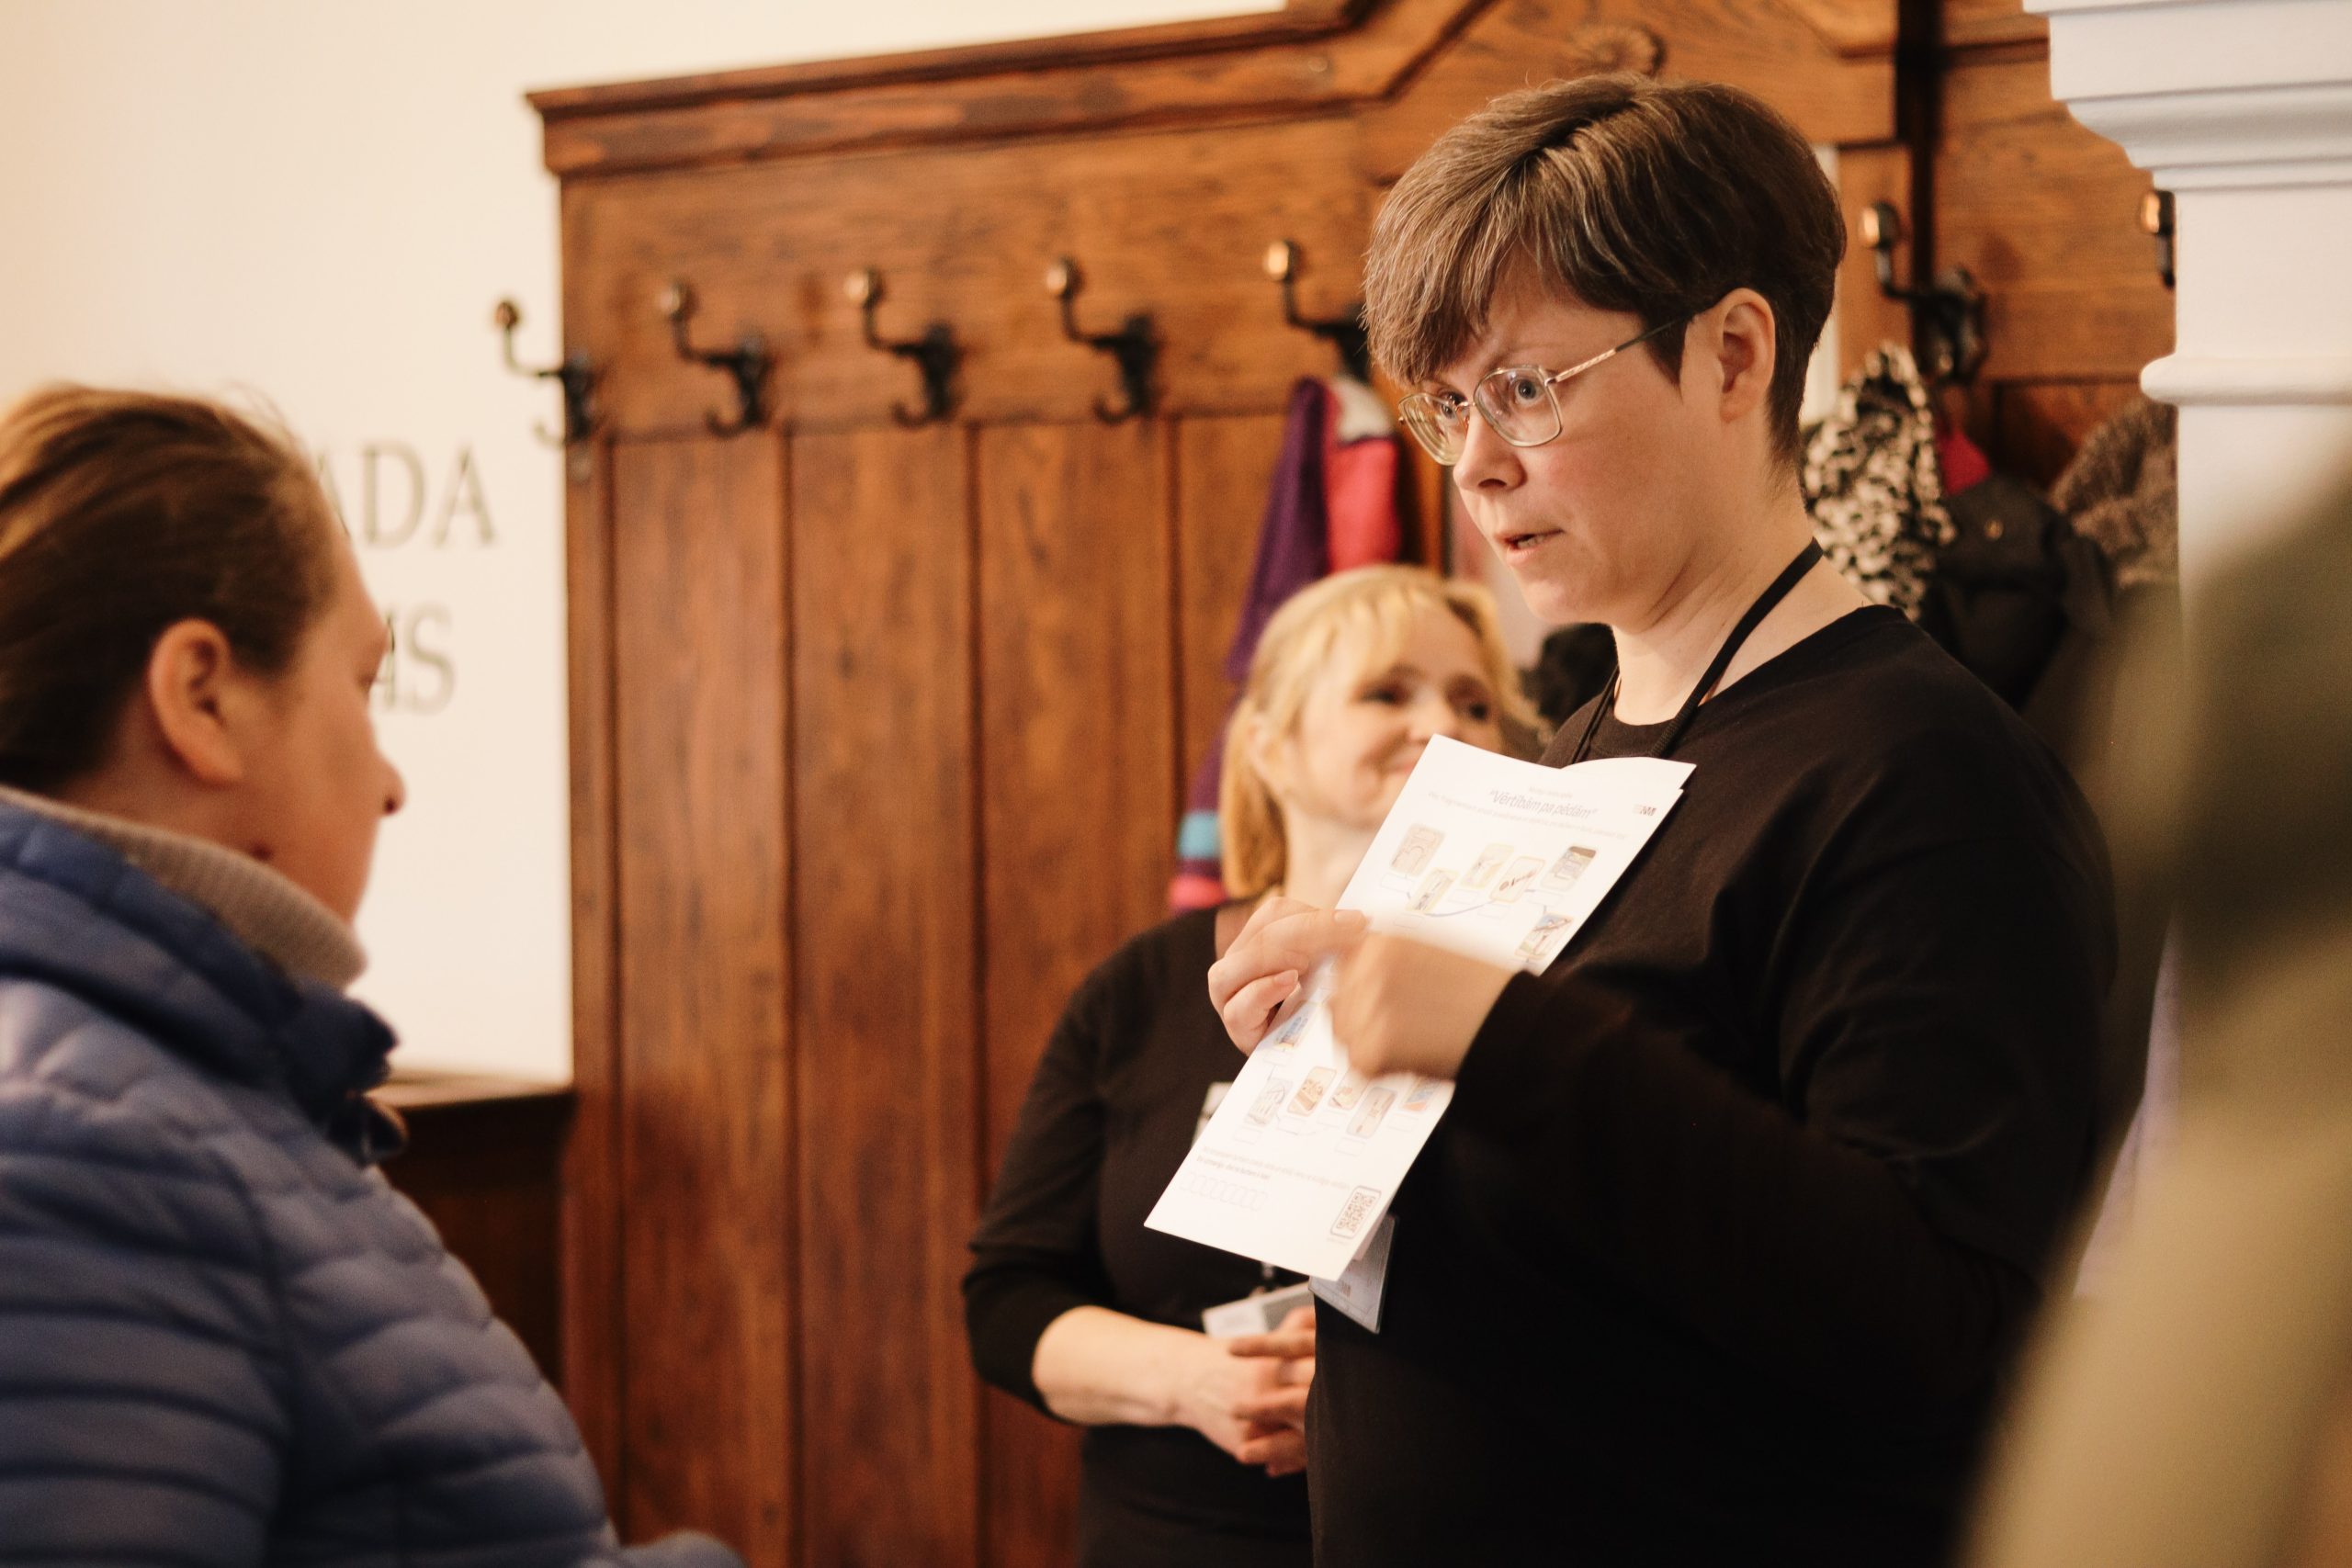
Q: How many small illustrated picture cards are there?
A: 12